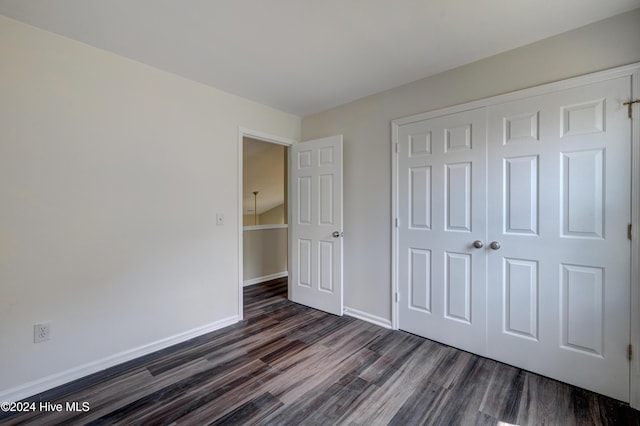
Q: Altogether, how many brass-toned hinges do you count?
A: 3